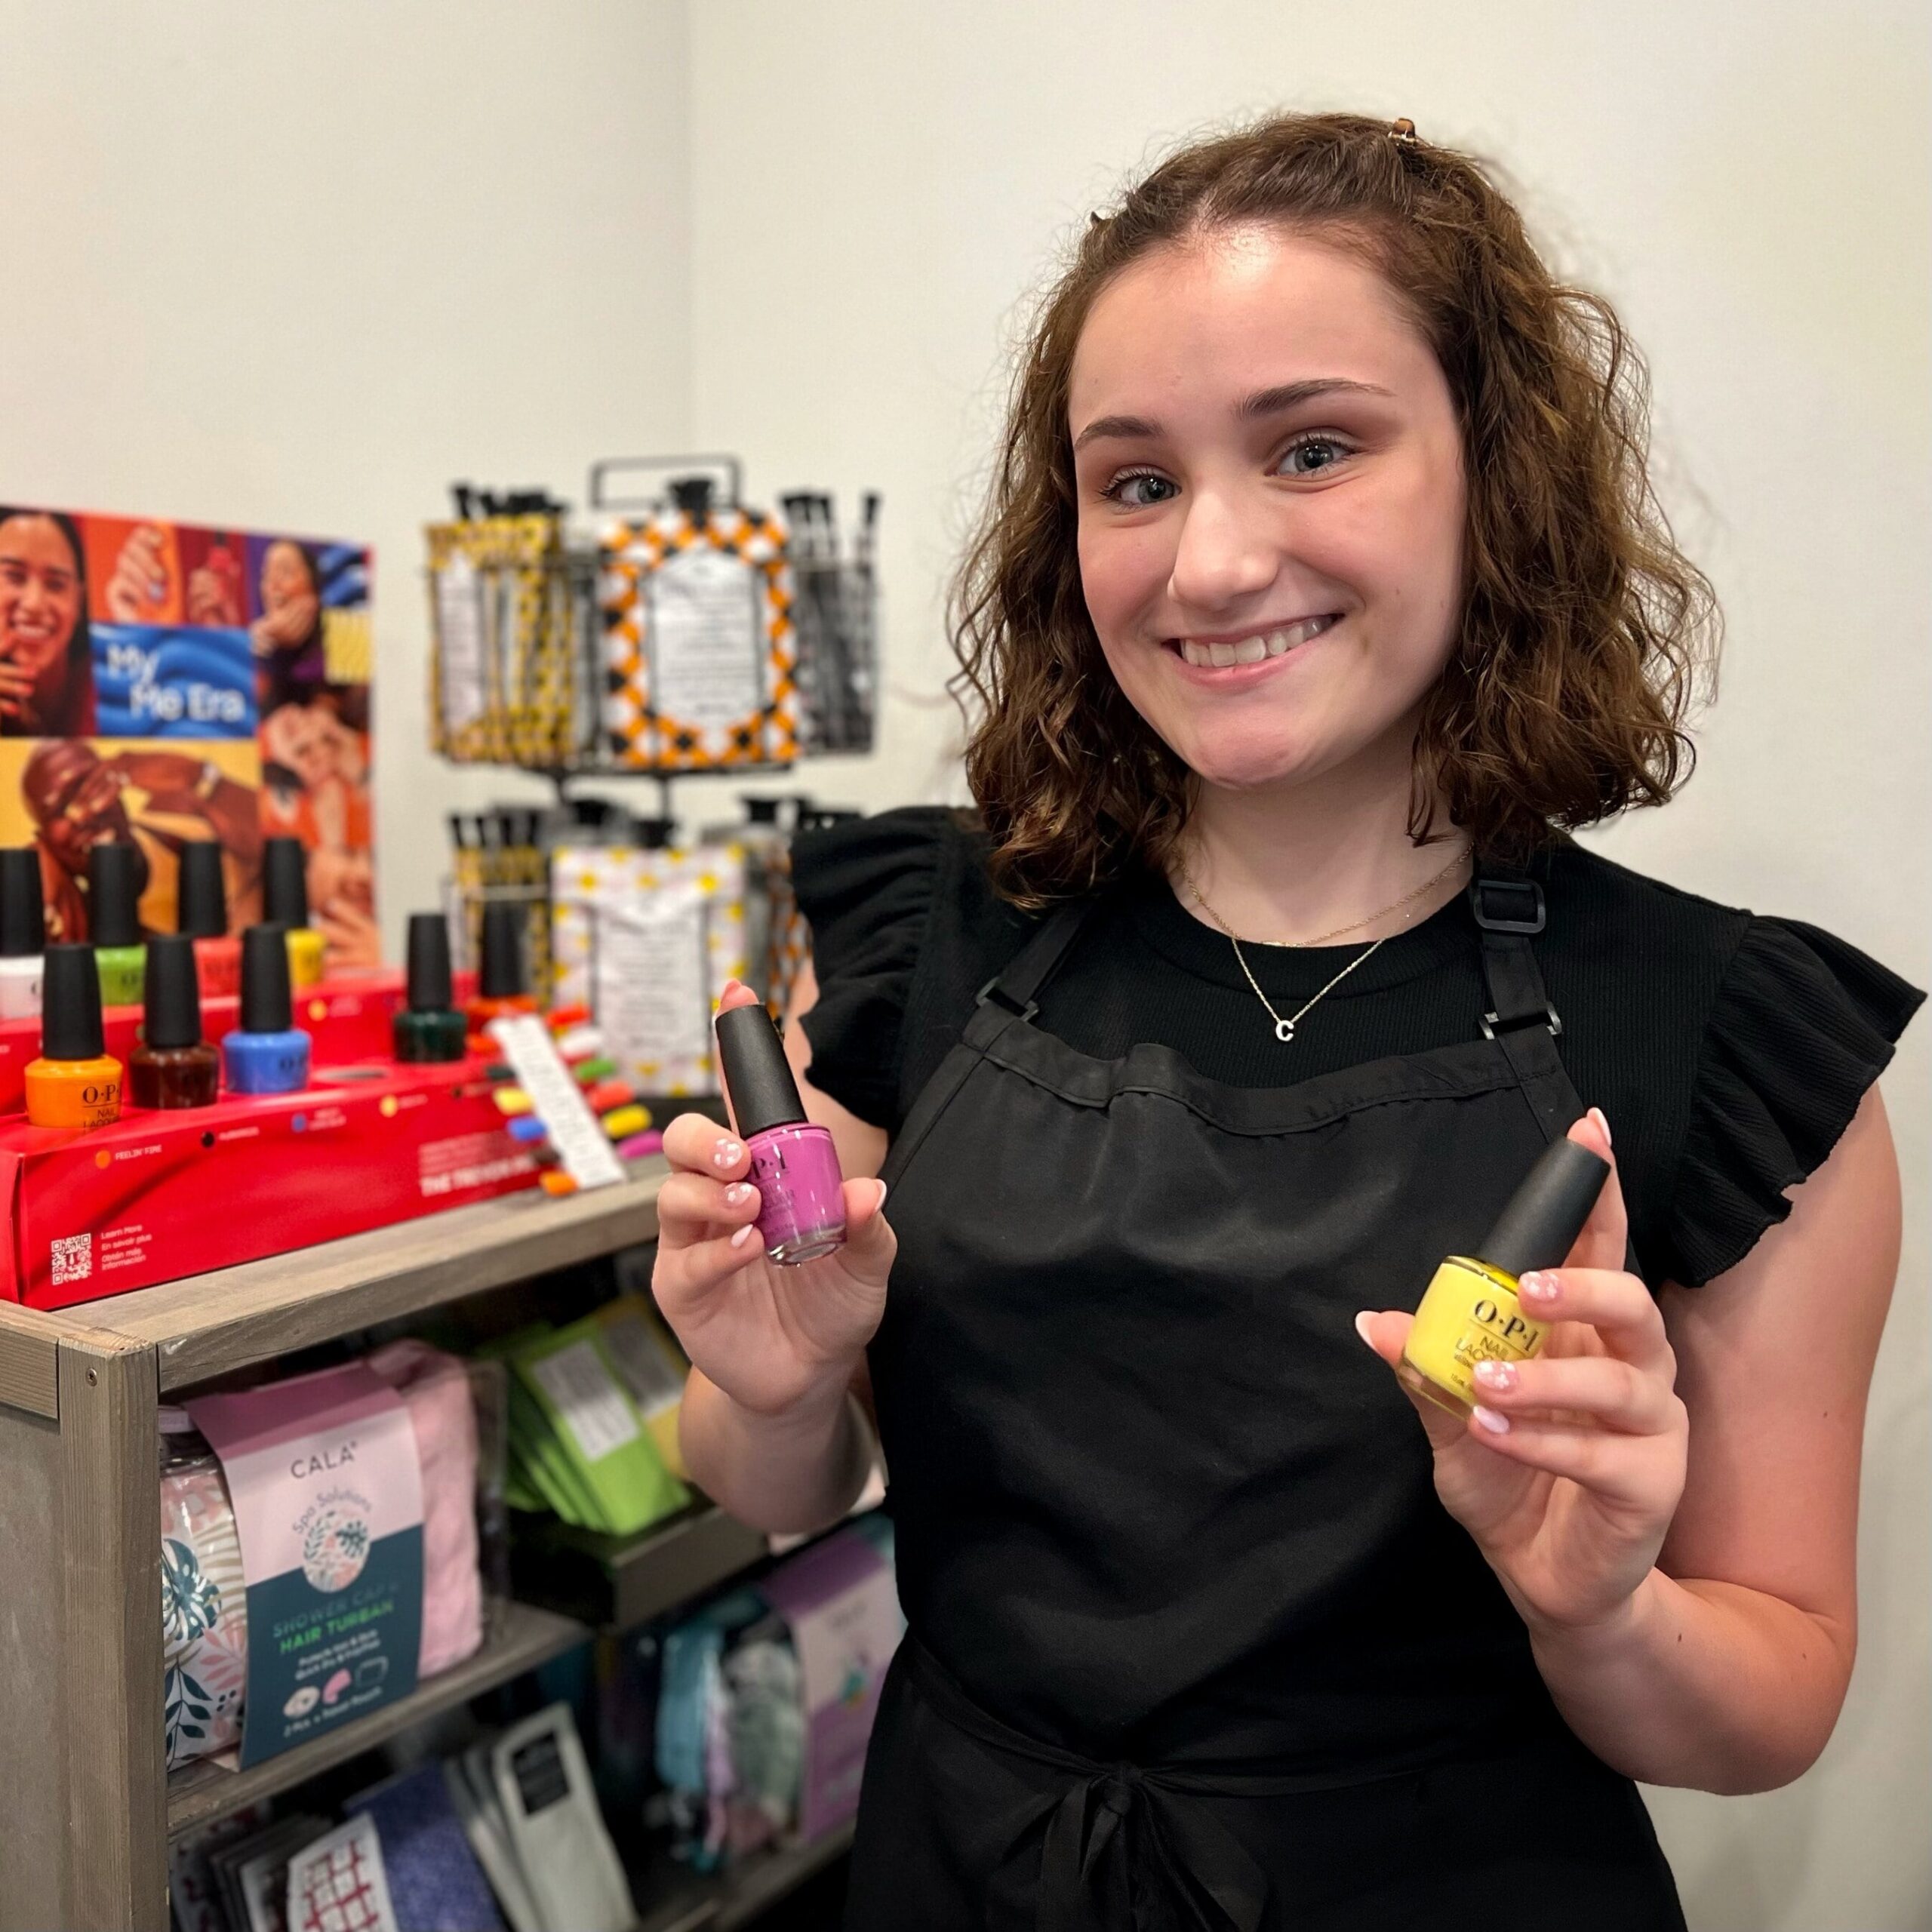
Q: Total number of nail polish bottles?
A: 11